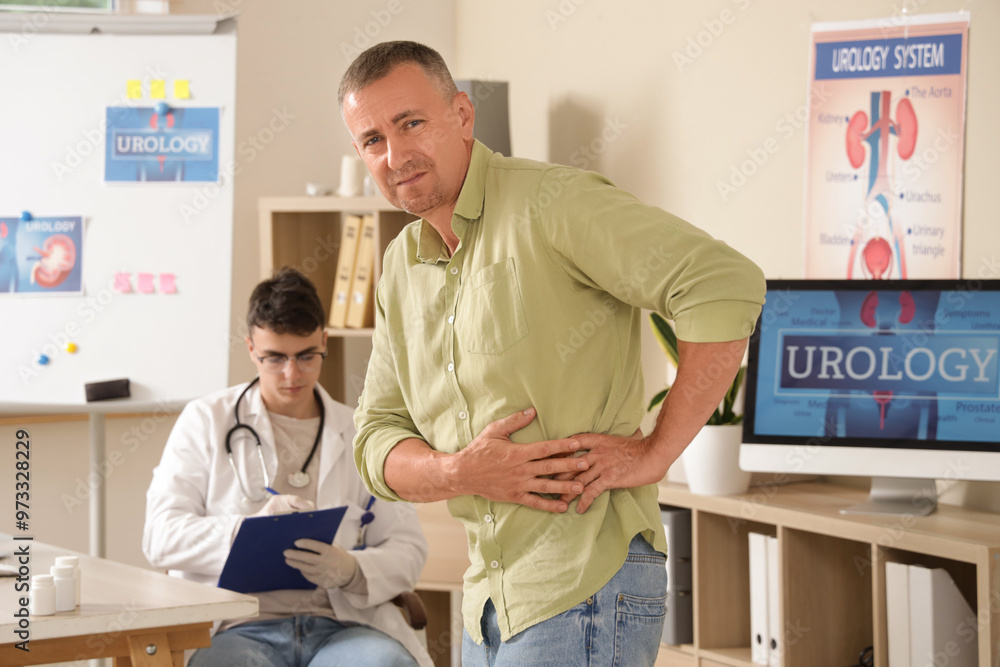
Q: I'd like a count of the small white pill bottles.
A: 3